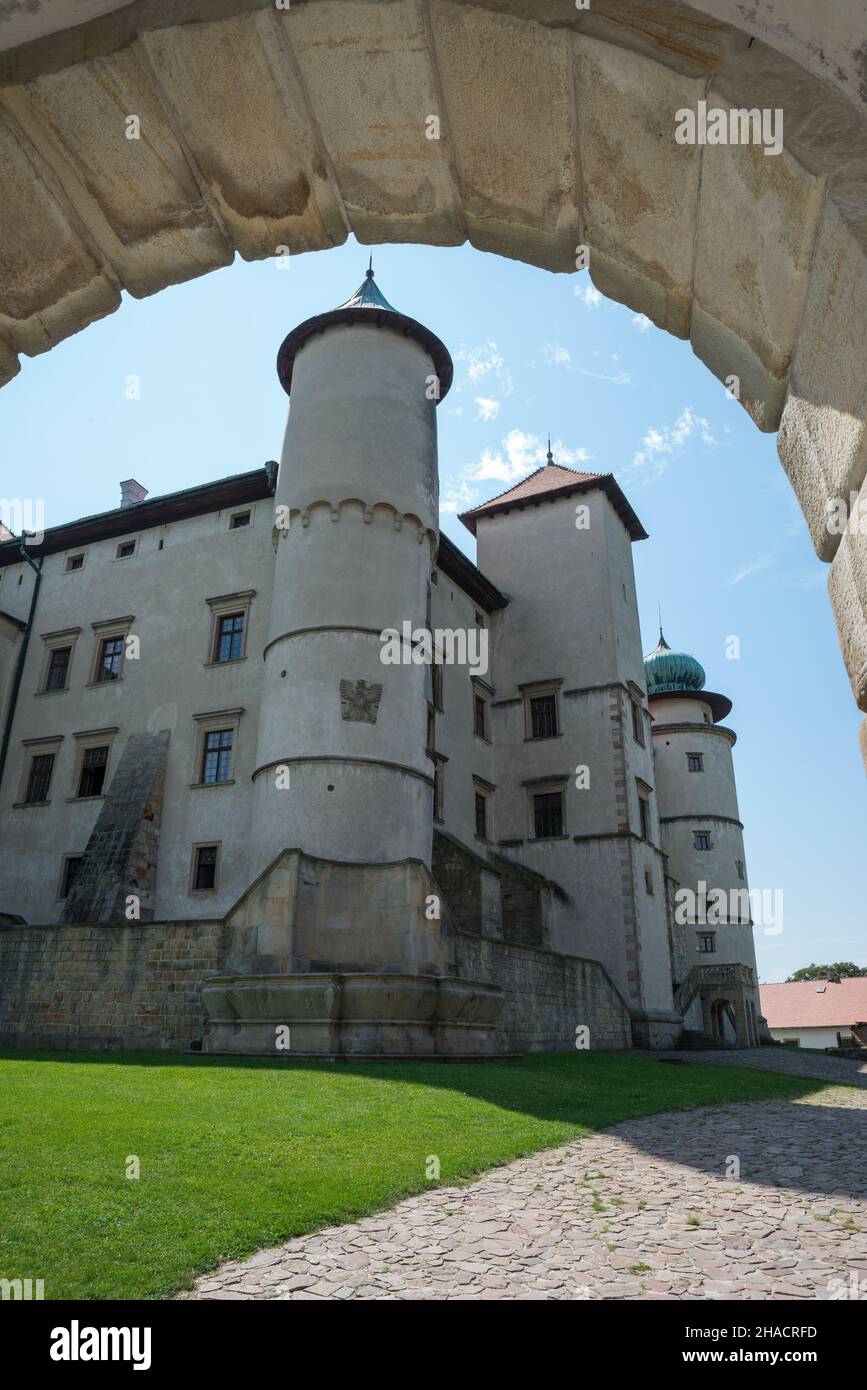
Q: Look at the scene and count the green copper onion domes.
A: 1